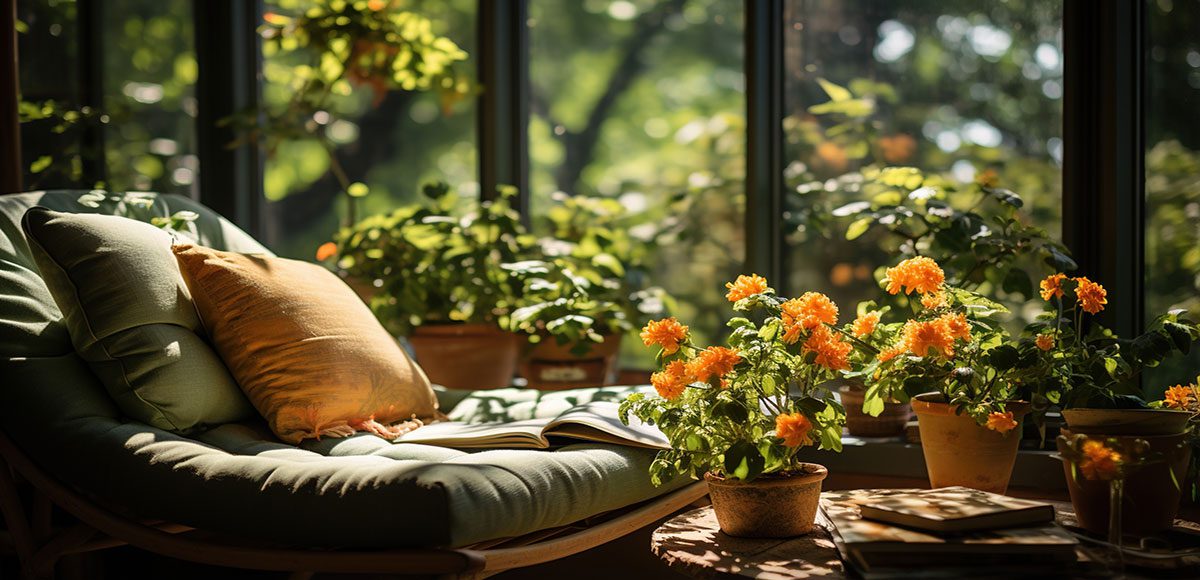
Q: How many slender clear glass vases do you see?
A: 1